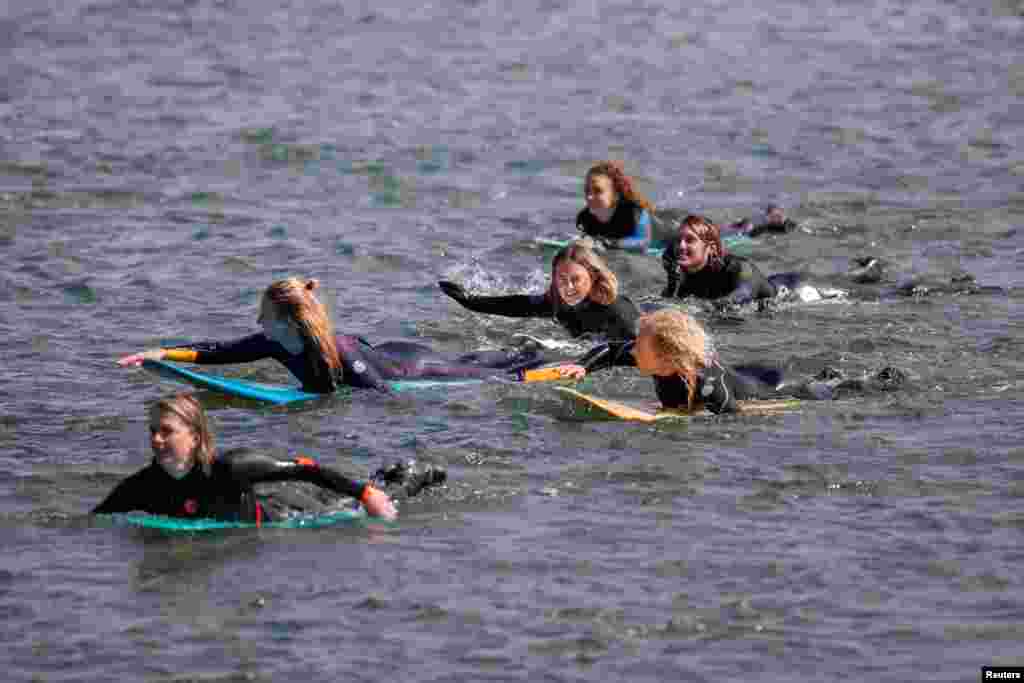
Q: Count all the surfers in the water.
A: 6